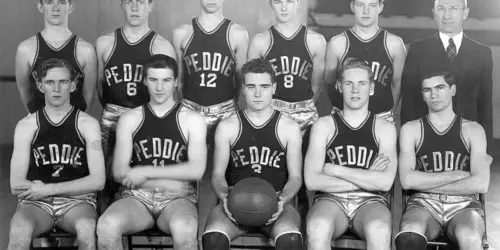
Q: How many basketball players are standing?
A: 5